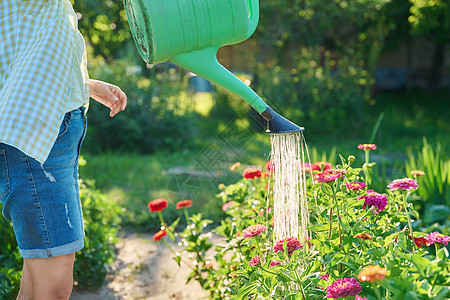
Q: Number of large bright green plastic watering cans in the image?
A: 1